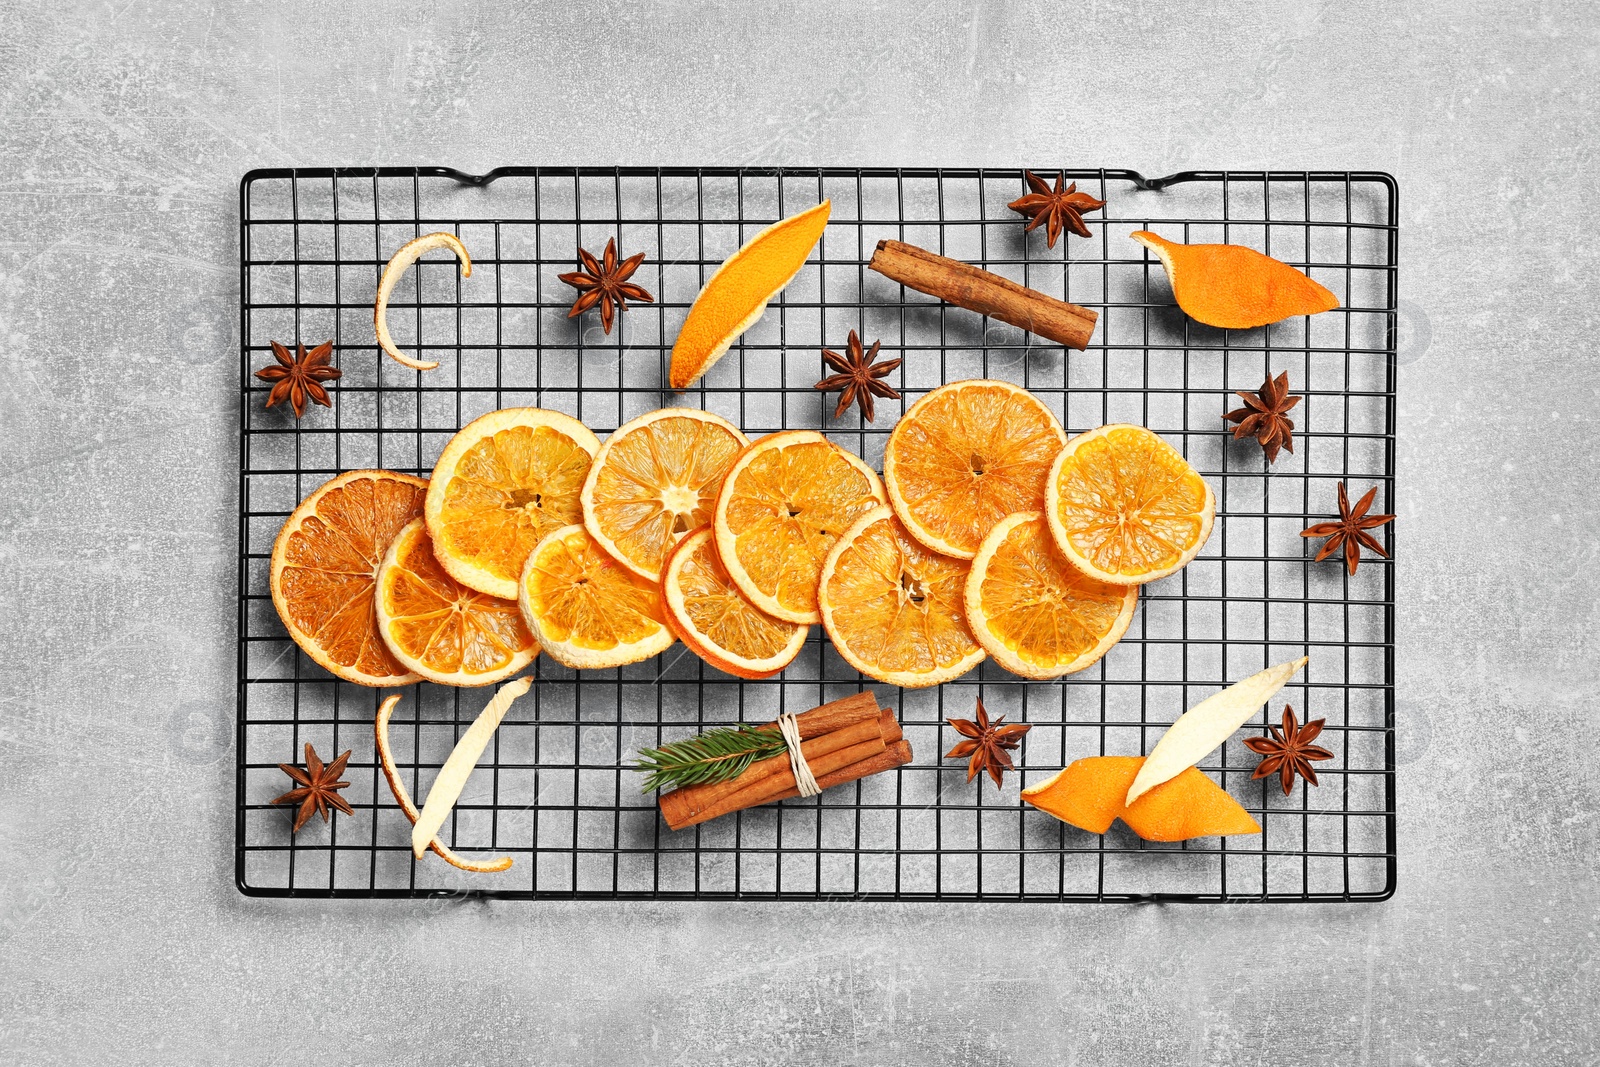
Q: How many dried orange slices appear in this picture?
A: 11